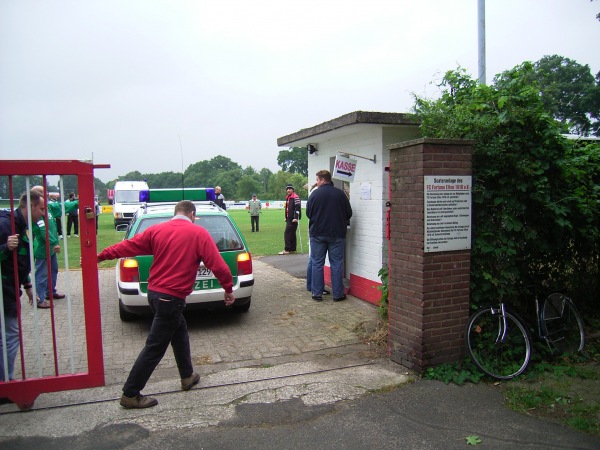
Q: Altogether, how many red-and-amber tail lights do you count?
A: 2